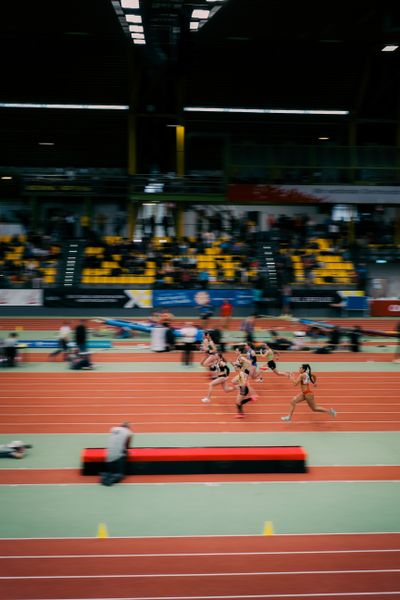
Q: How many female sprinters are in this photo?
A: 7